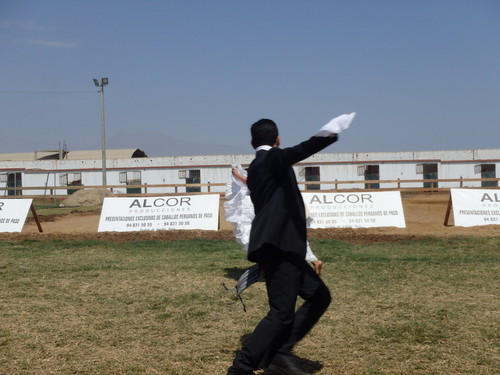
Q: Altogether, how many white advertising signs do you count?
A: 4